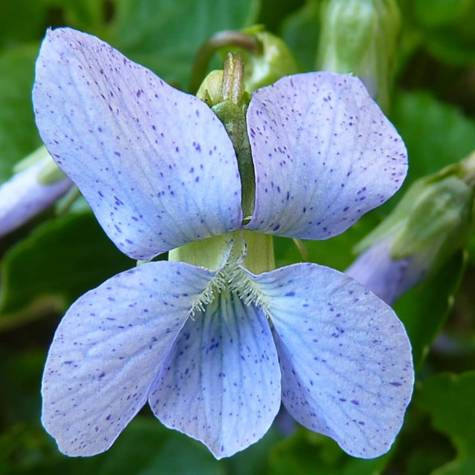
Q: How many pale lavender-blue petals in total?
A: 5